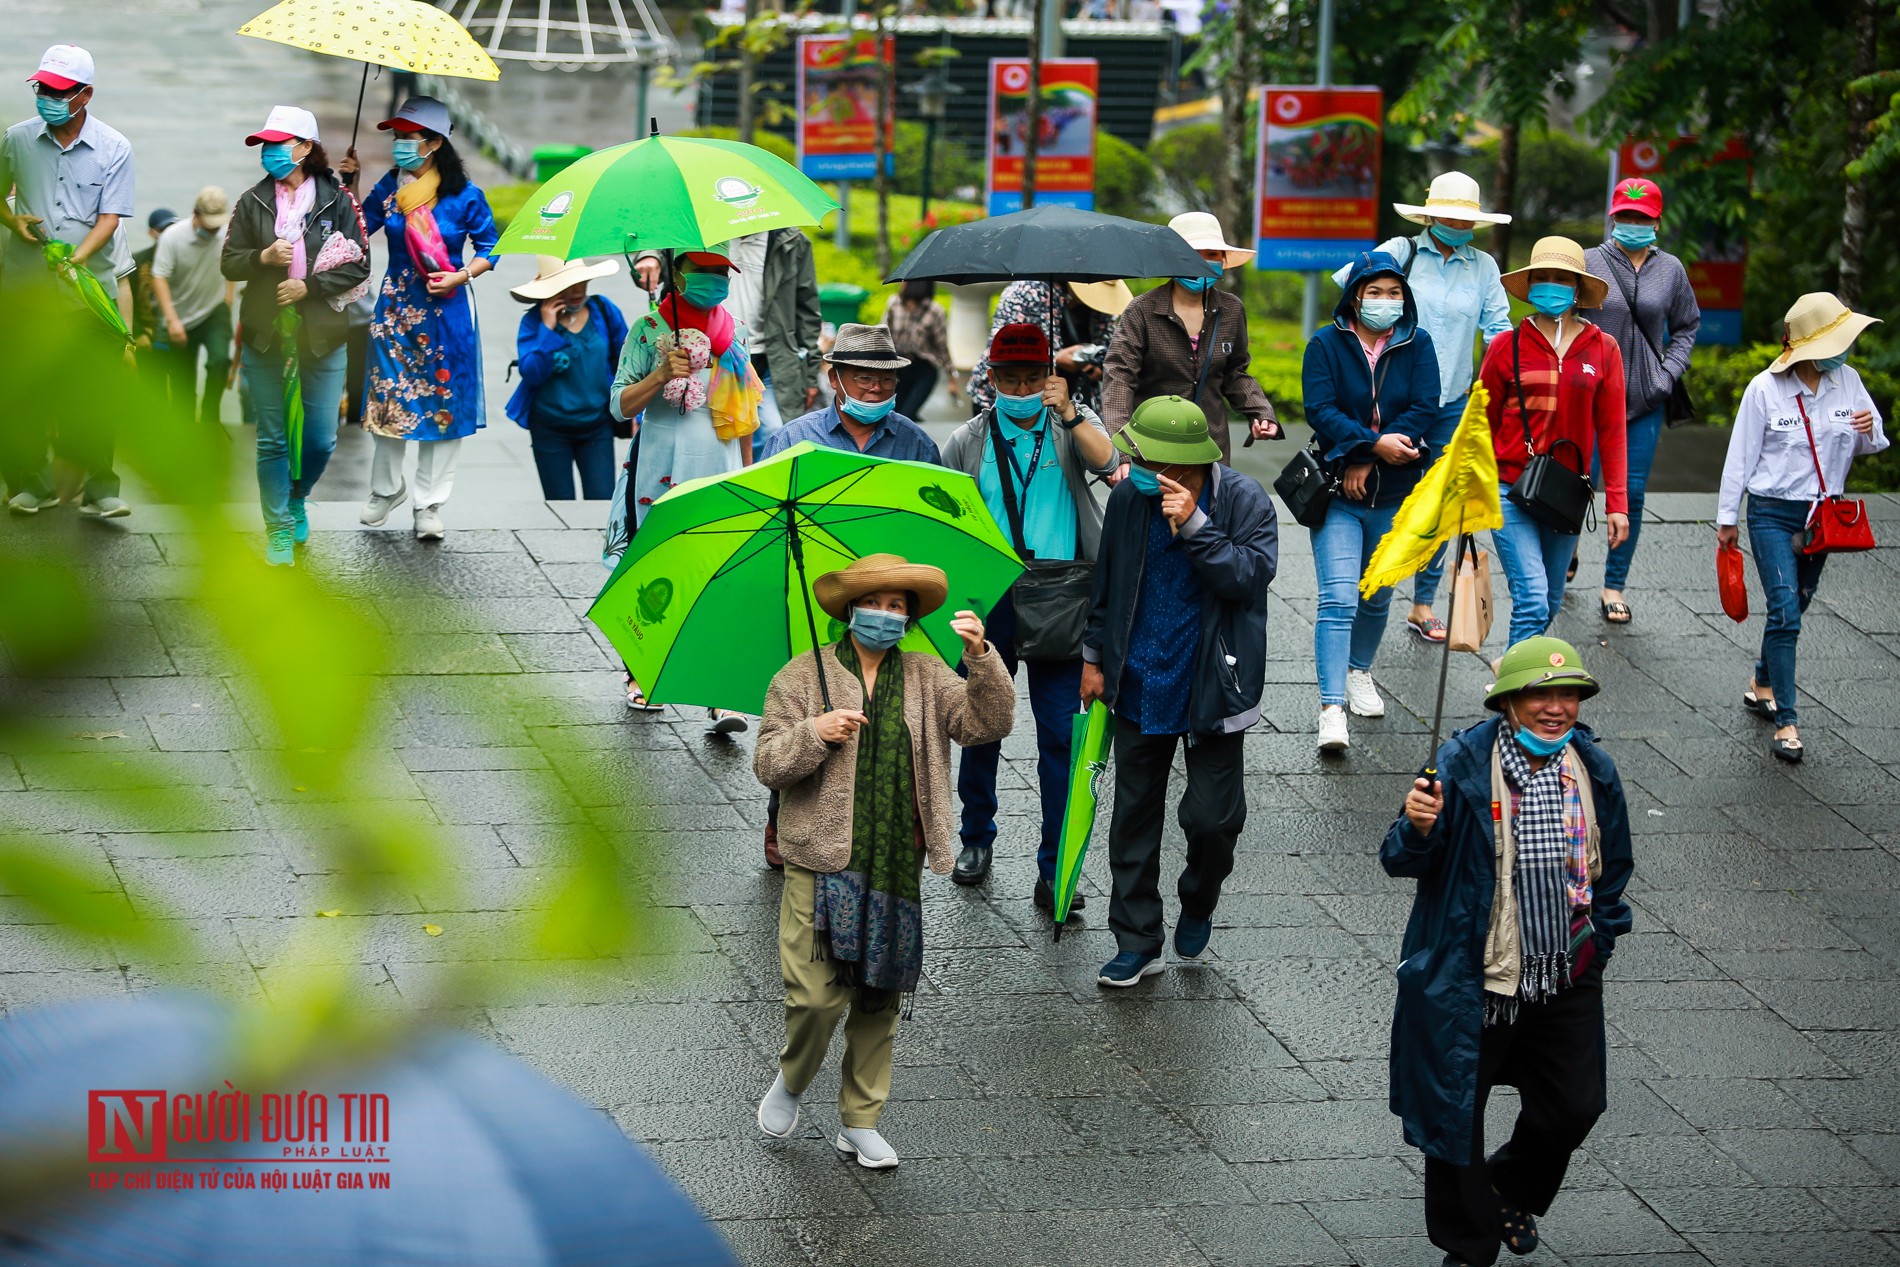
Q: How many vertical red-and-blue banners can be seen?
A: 4